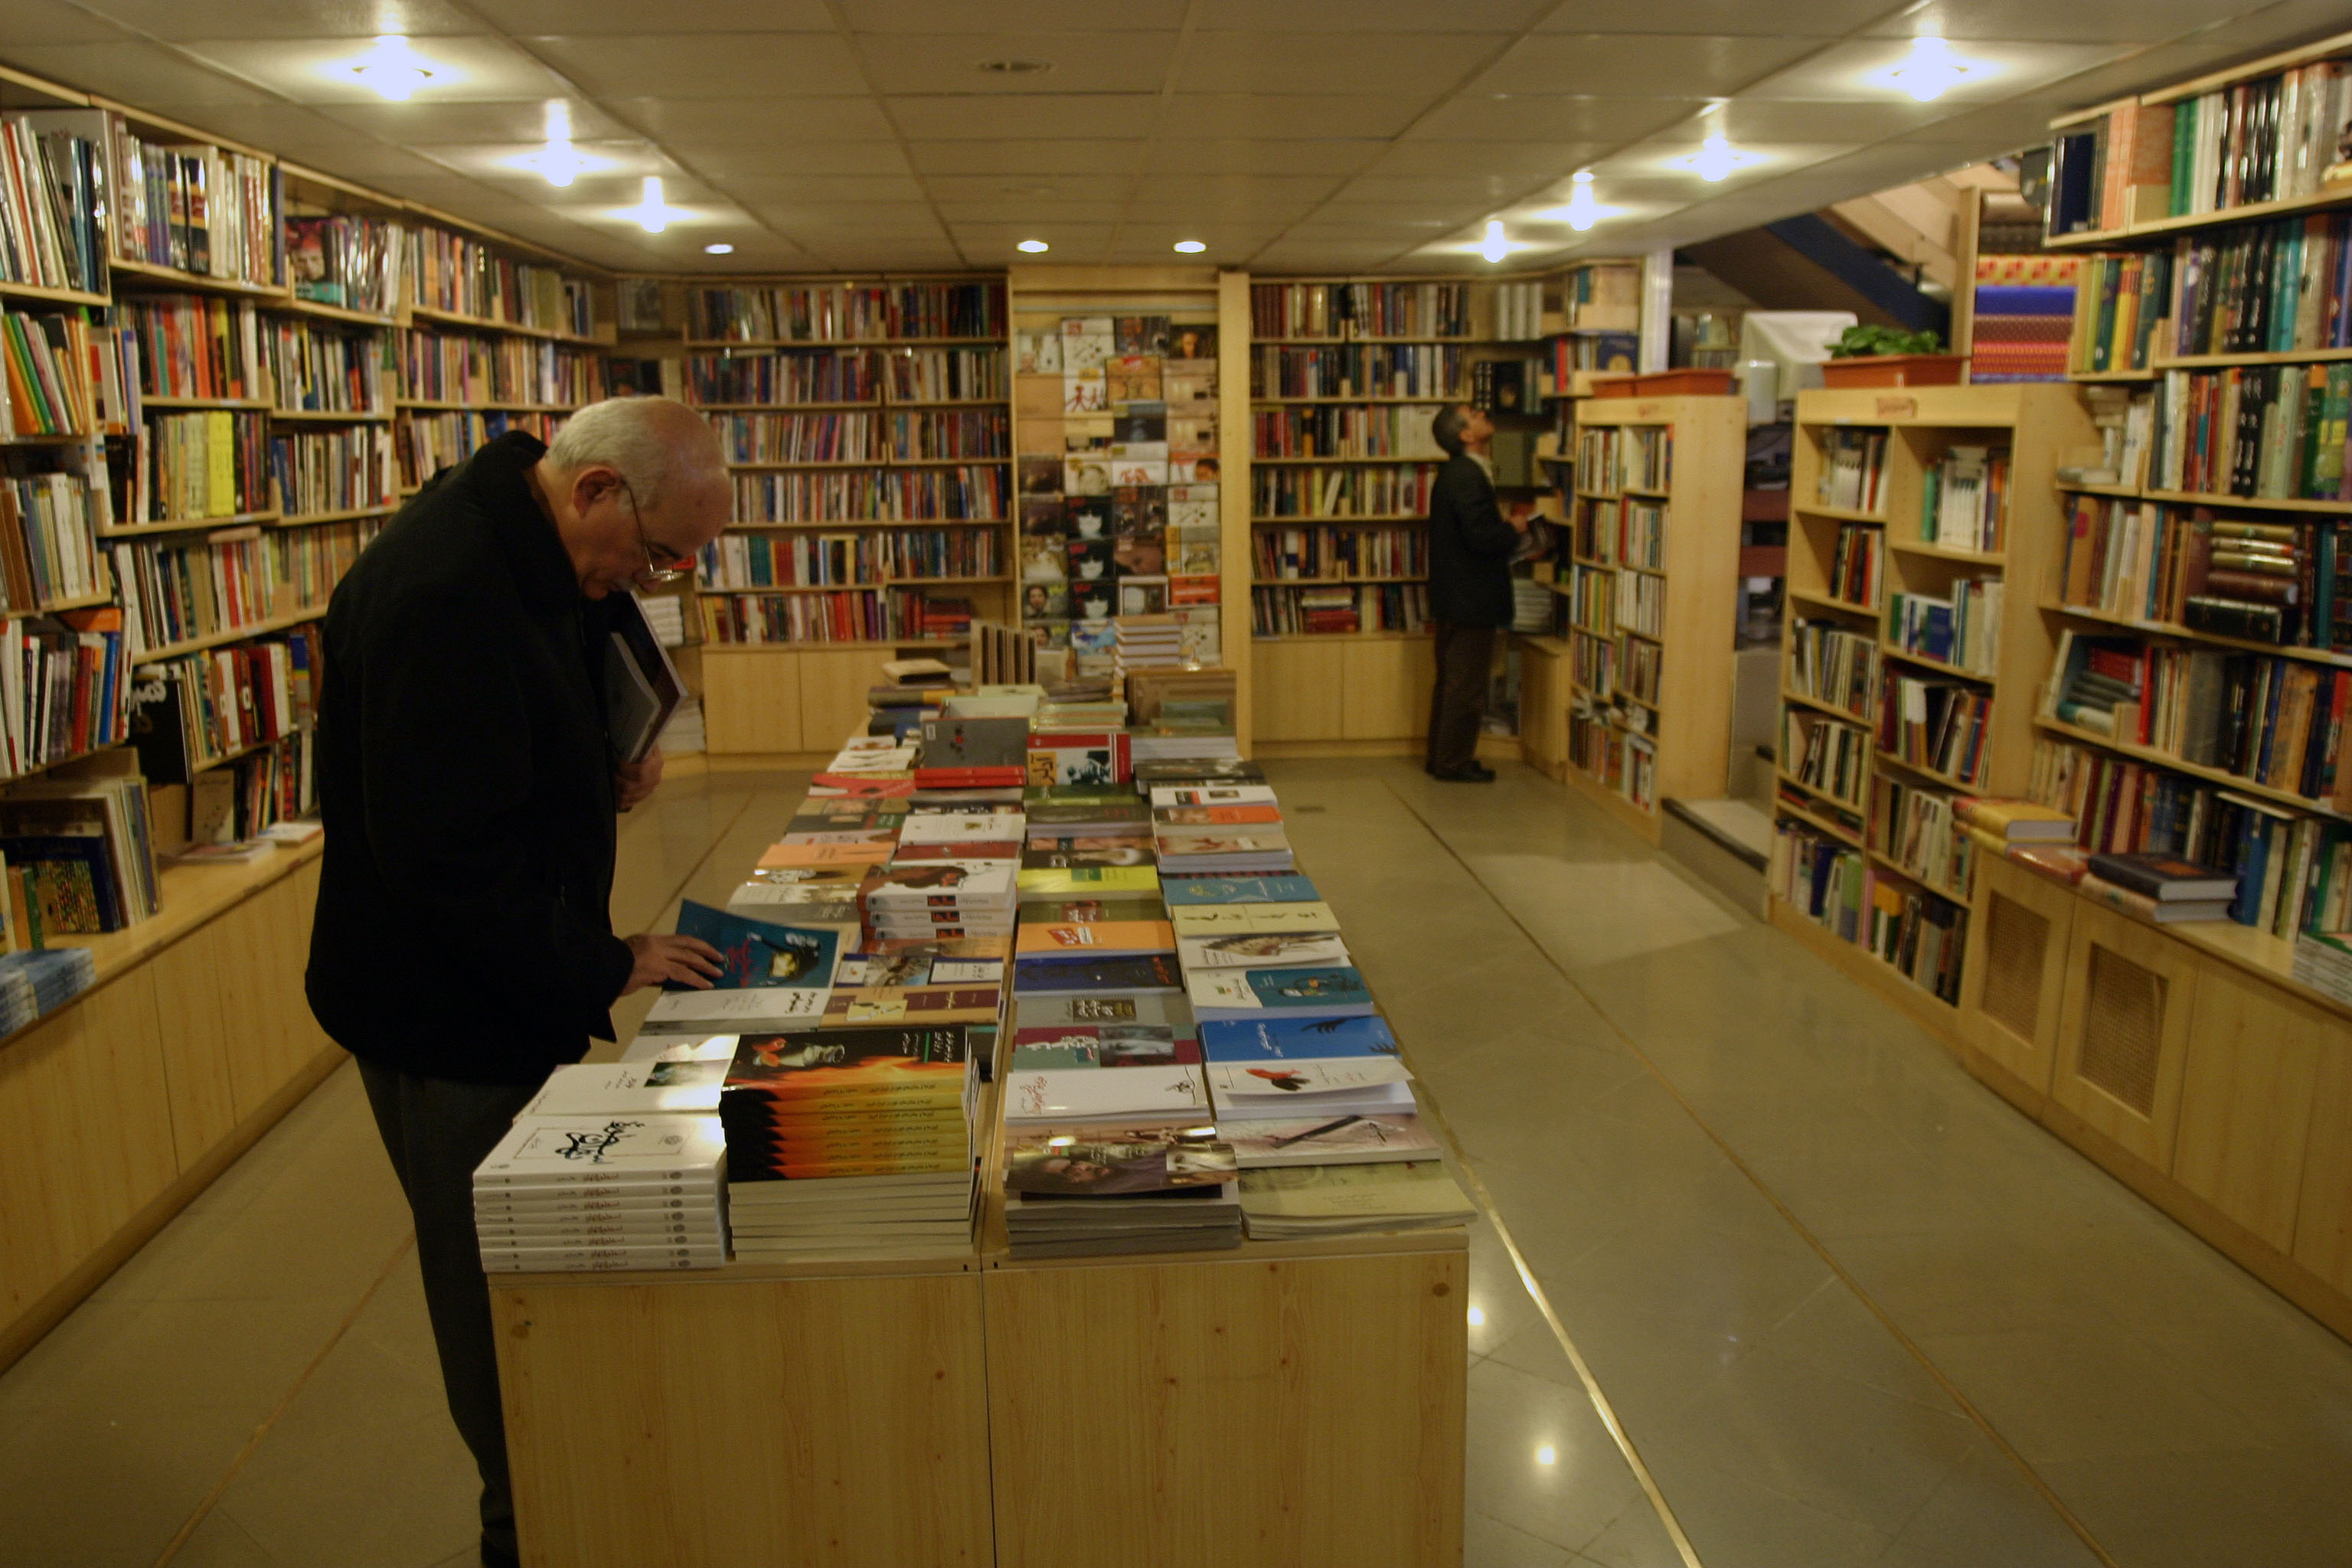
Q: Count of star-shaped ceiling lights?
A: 7